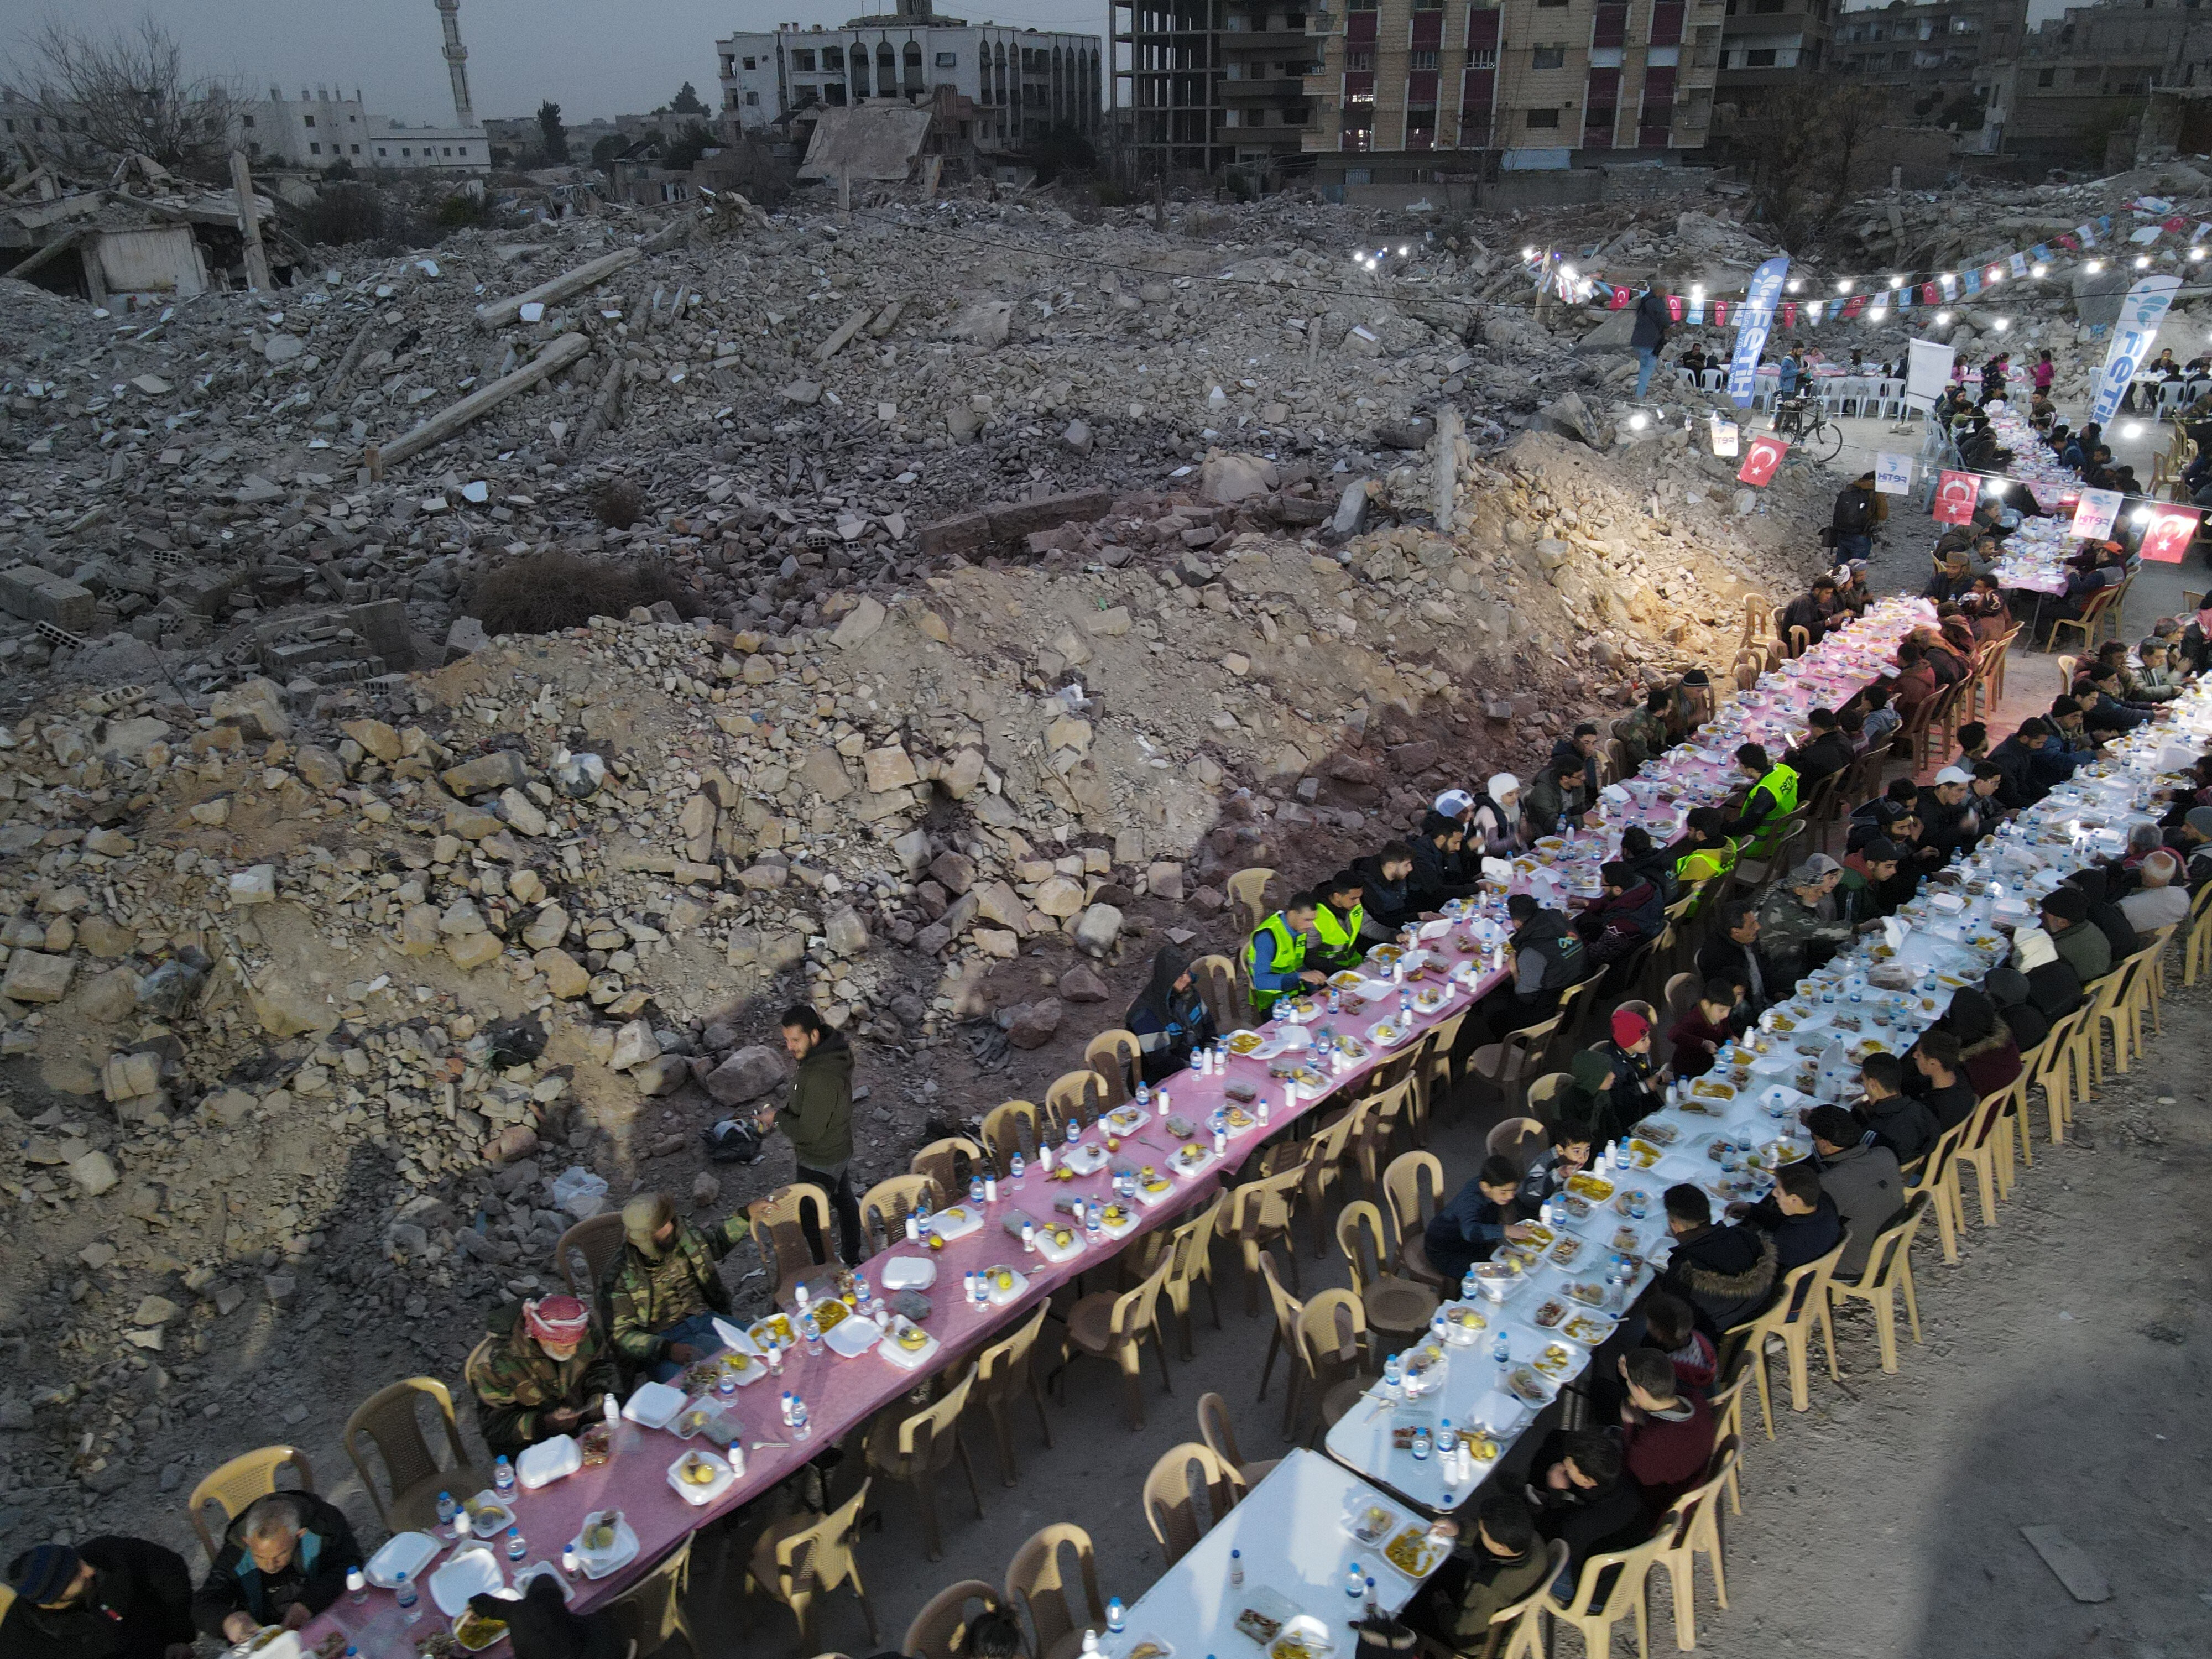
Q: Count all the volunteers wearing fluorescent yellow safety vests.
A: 4